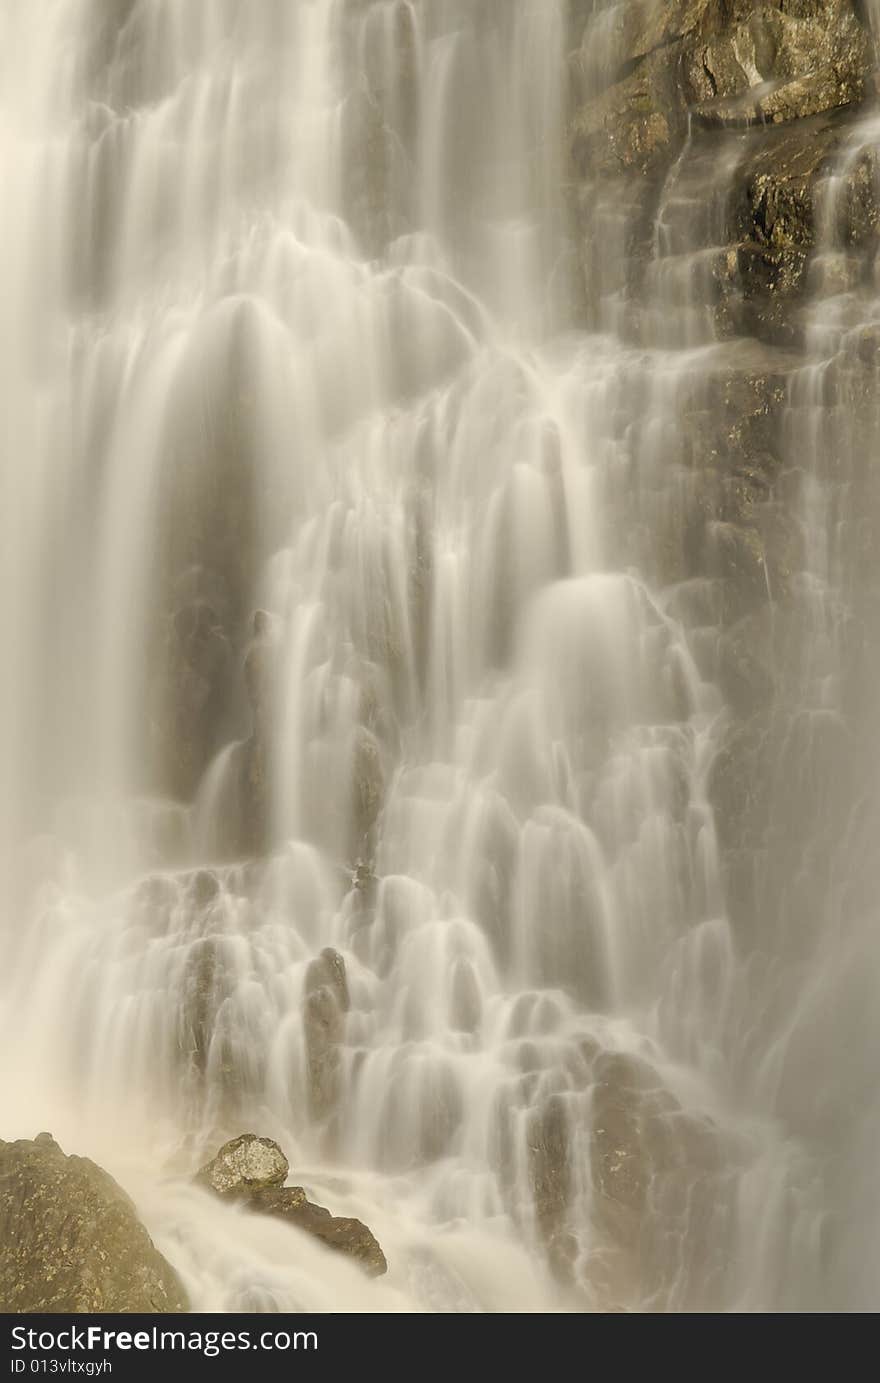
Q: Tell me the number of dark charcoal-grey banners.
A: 1